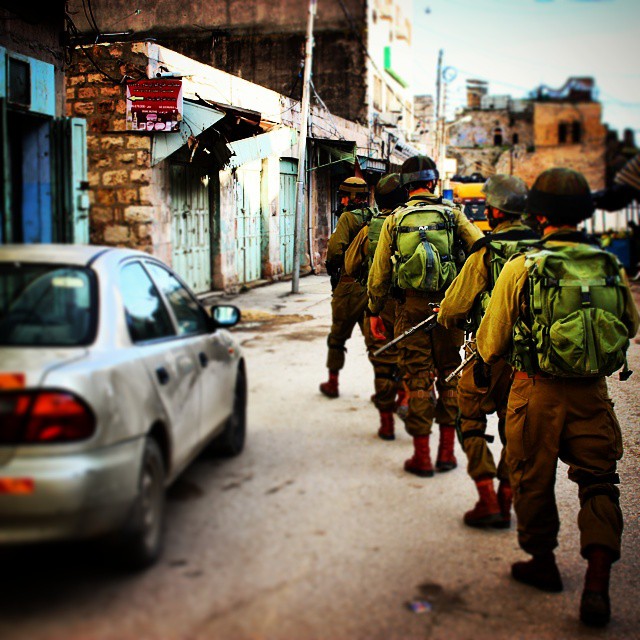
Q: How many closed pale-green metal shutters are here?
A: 3